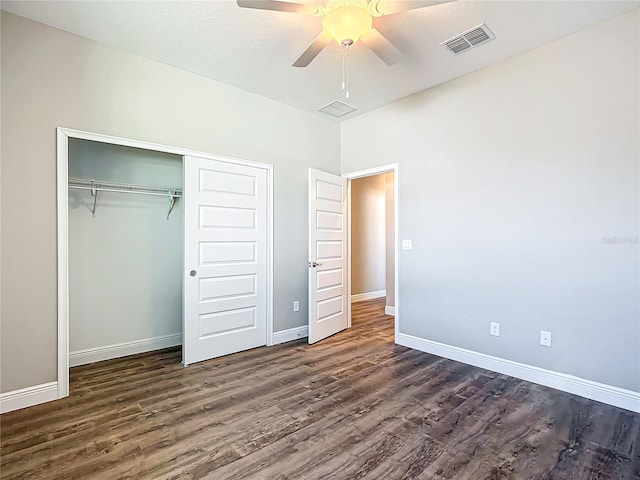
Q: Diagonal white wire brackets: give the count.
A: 2